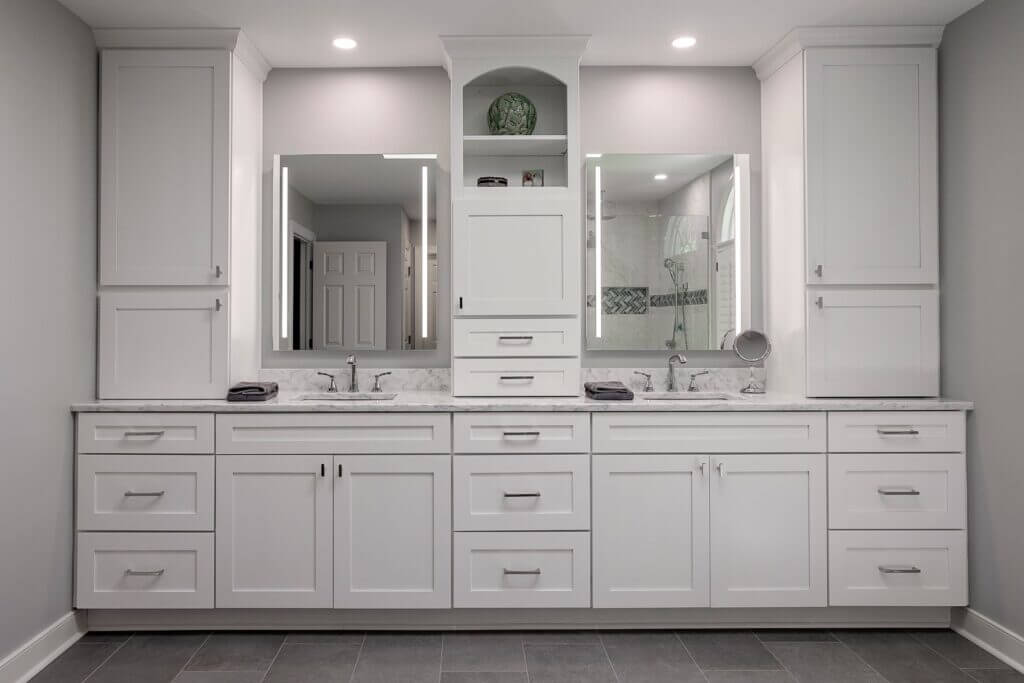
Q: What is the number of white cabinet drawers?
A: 11